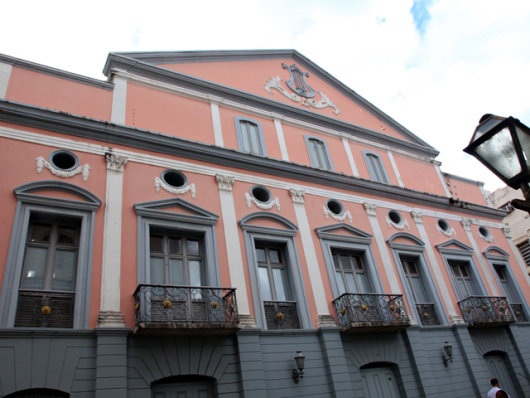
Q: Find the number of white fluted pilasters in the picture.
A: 7